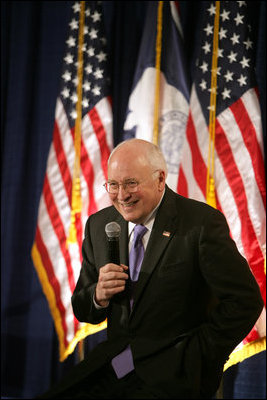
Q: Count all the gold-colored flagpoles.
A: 3